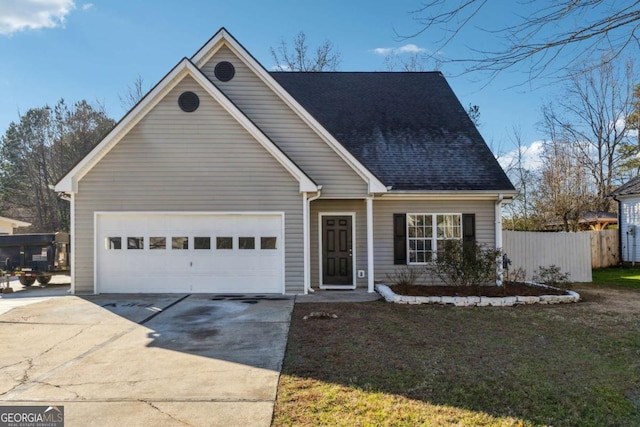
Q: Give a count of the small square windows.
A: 8